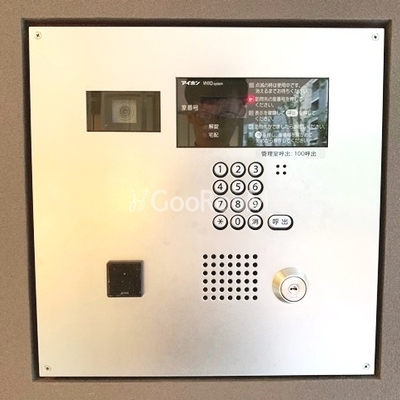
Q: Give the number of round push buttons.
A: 12